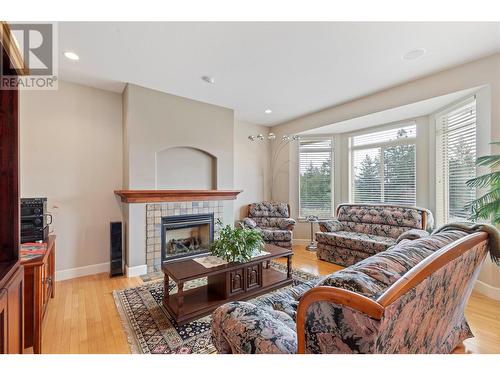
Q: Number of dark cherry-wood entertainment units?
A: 1